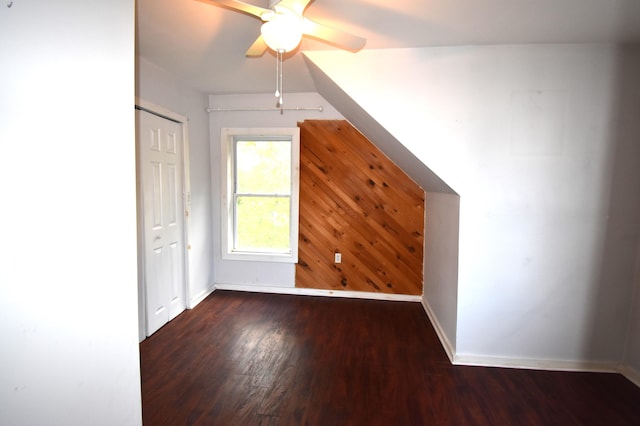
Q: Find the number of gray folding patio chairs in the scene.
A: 0